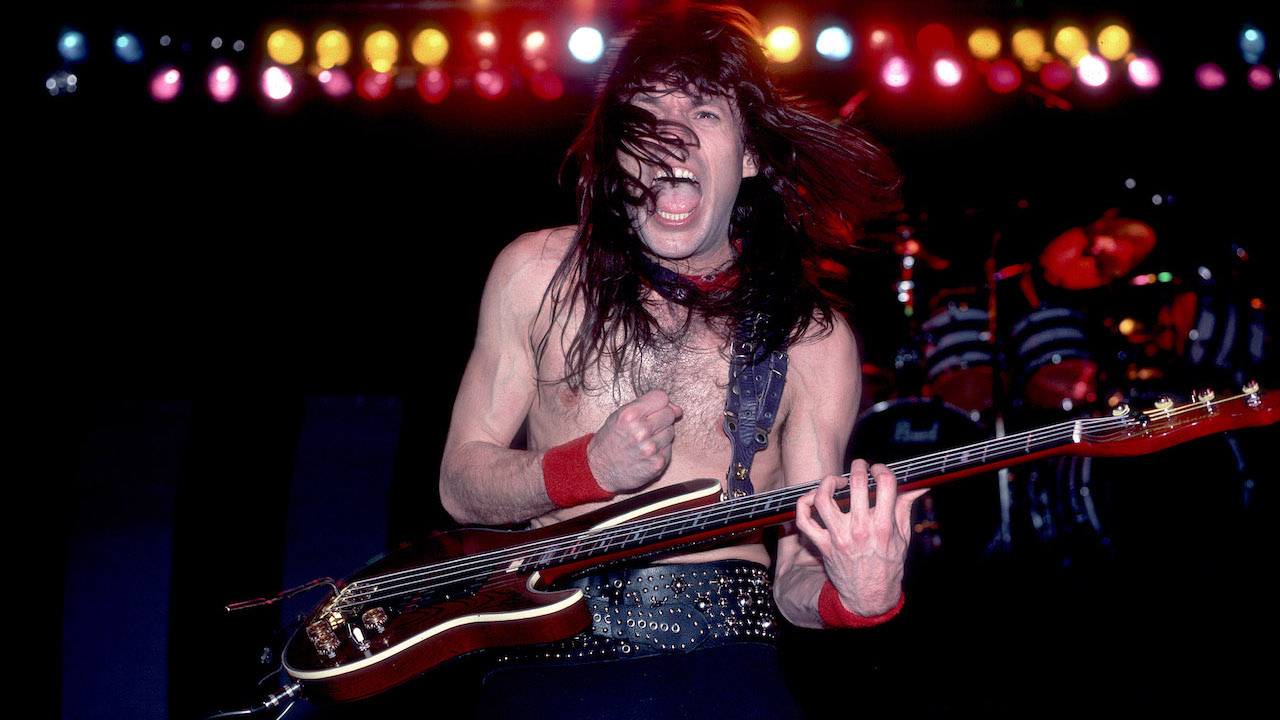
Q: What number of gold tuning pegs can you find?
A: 4